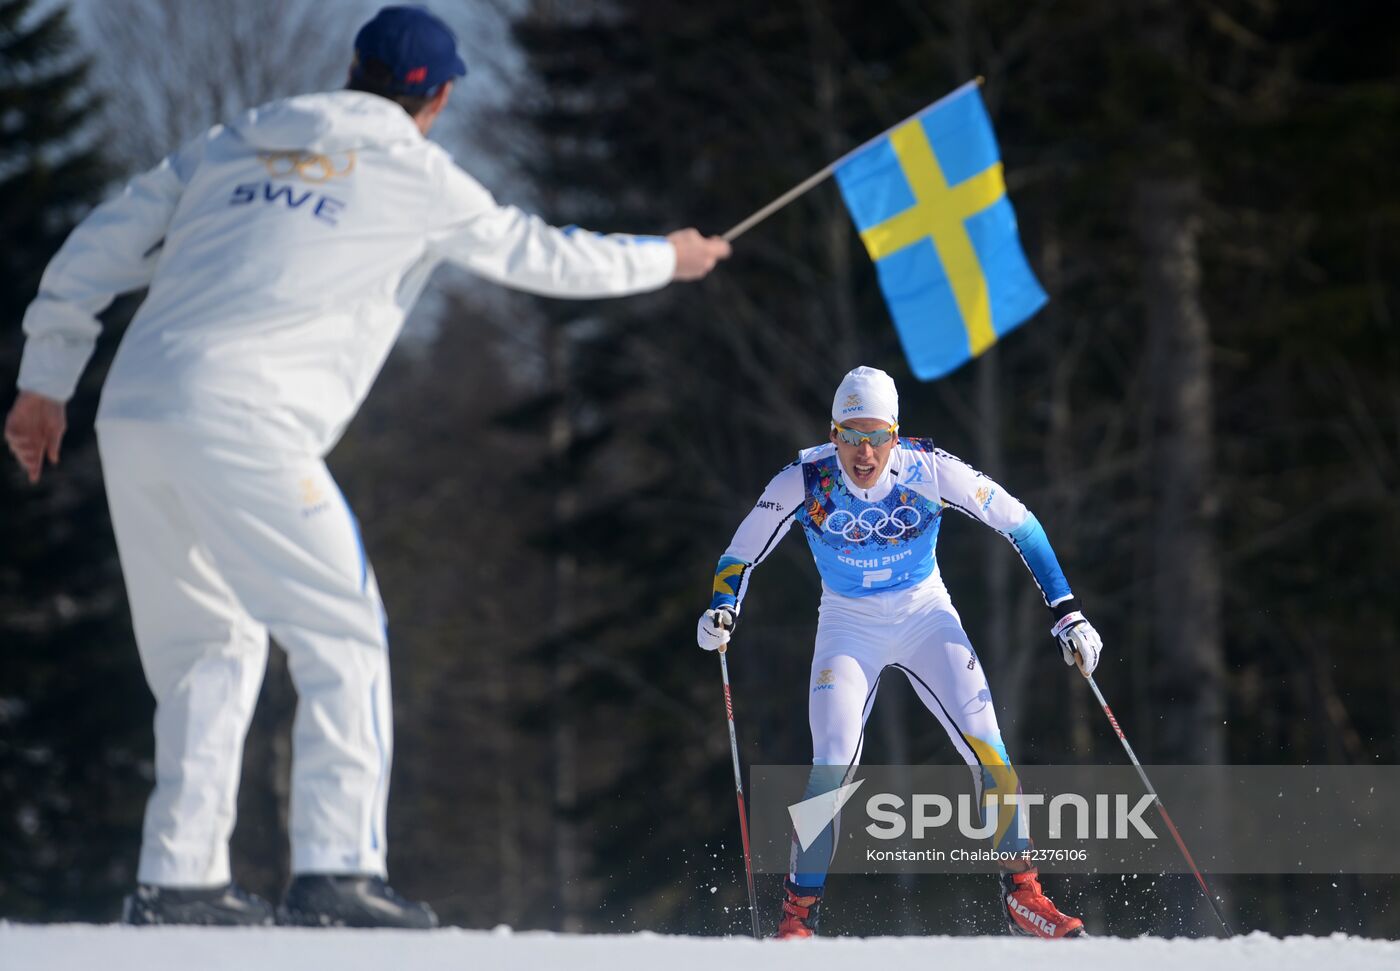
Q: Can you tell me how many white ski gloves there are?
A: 2